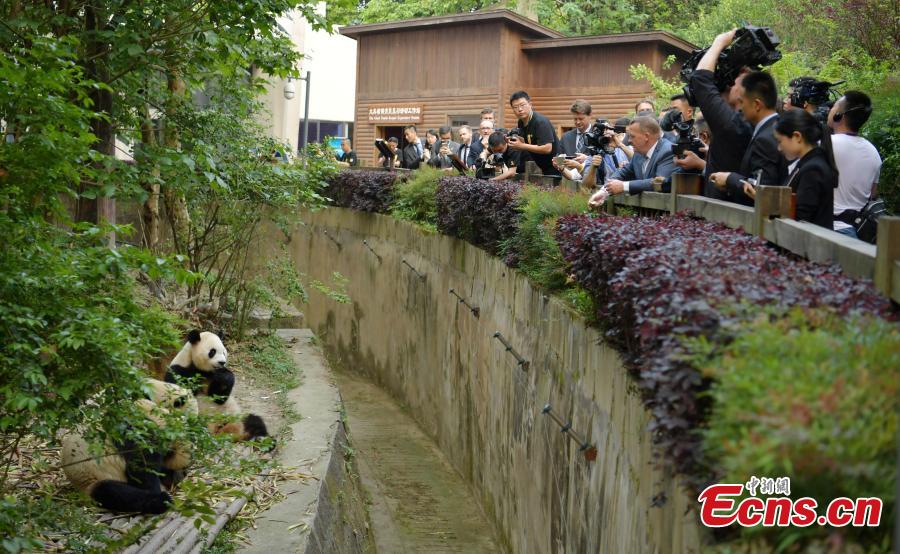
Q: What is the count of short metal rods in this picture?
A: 6